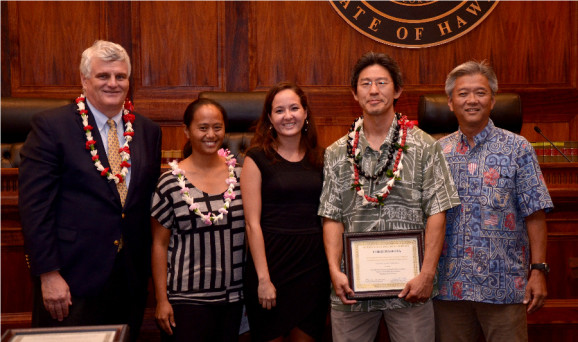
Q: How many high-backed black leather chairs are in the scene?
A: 3